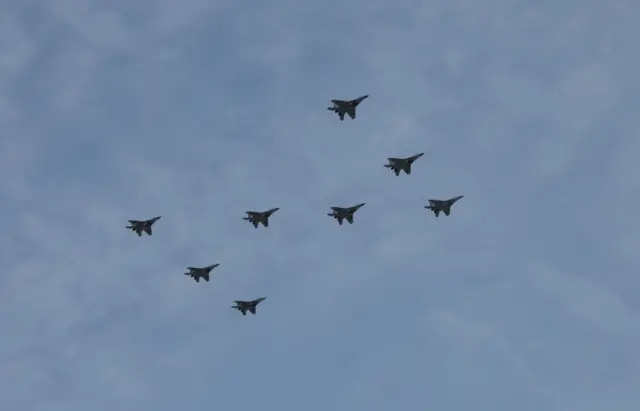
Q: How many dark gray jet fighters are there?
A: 8